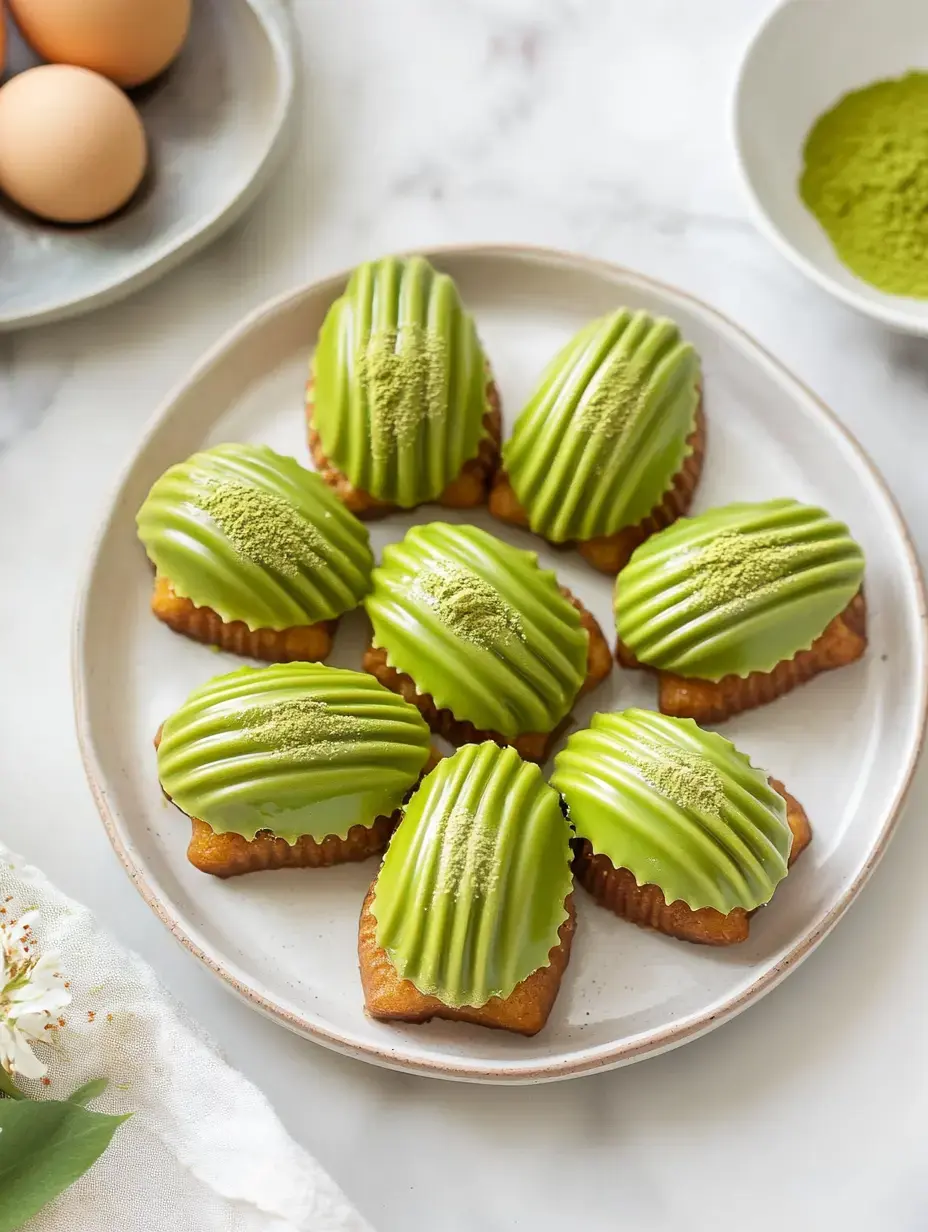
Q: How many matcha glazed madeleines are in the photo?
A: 8